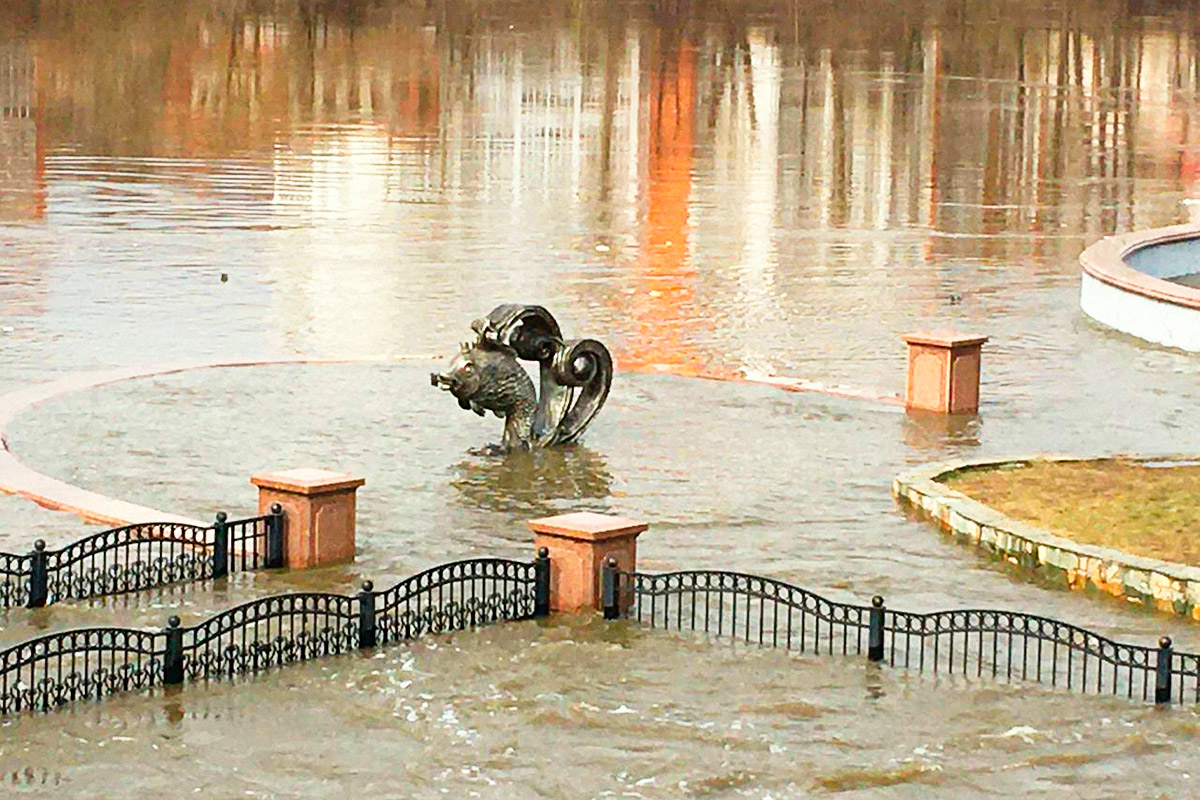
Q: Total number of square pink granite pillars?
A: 3